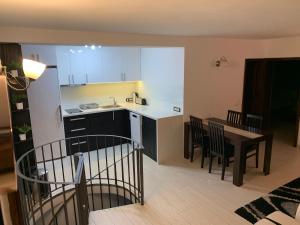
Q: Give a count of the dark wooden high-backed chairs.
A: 4